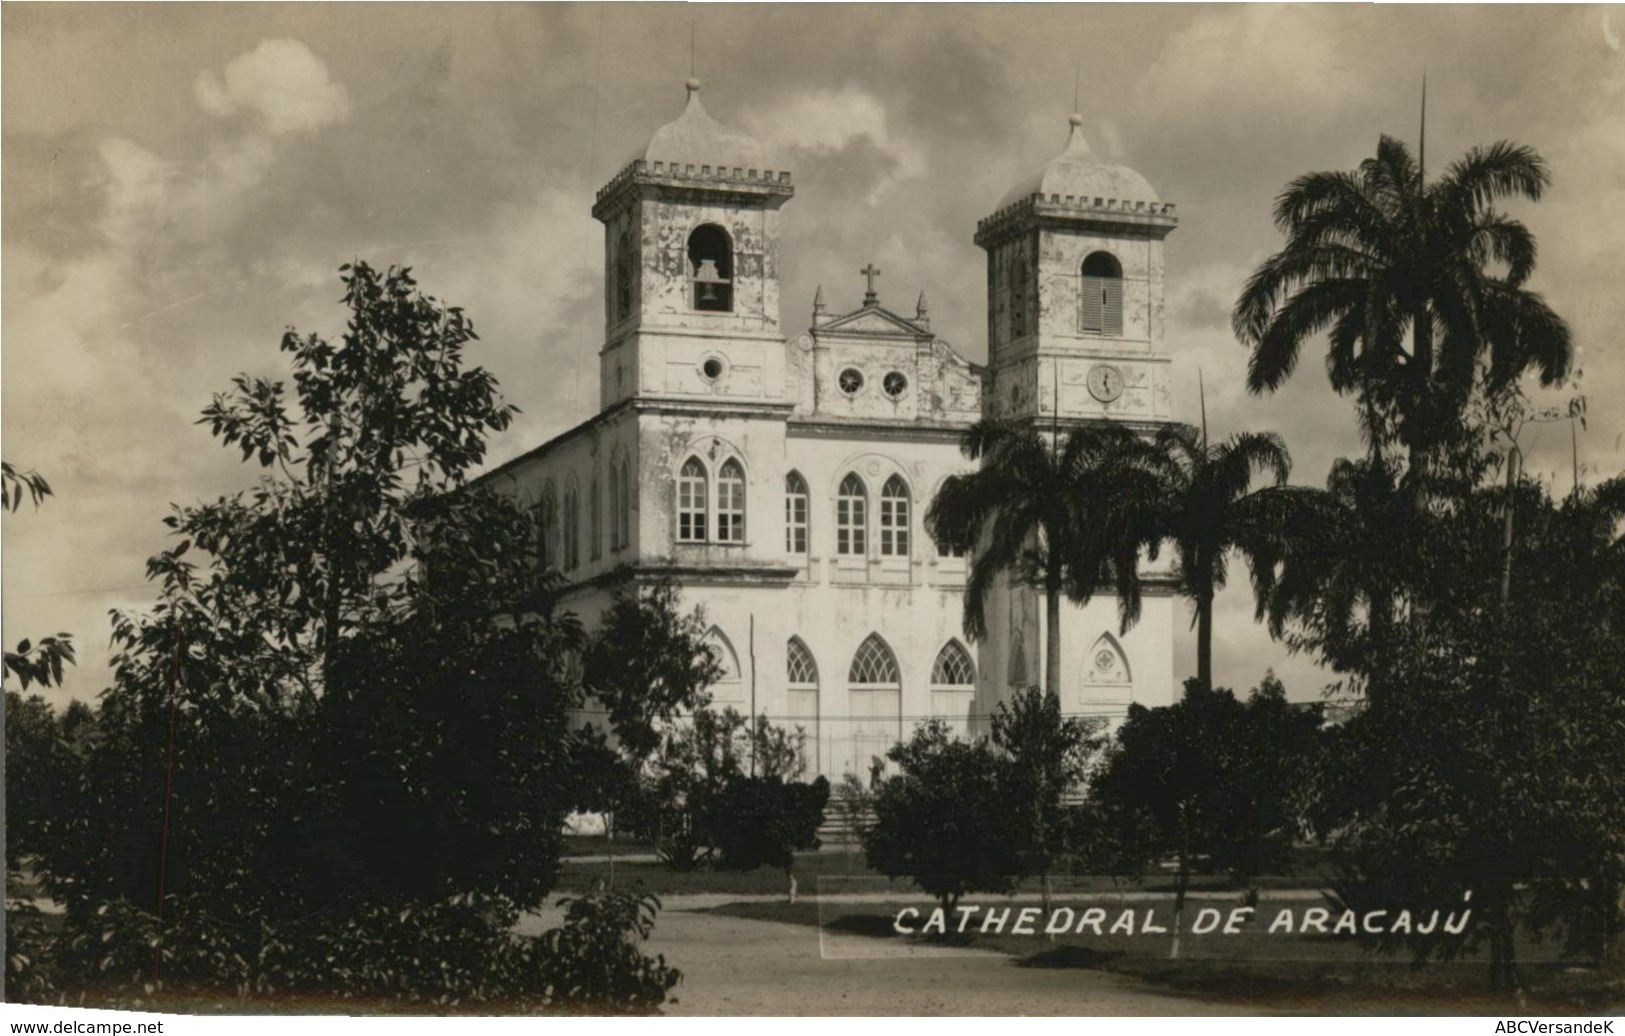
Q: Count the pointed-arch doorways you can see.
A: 3